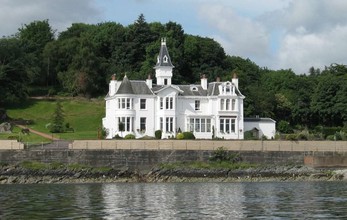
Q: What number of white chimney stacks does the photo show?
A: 4